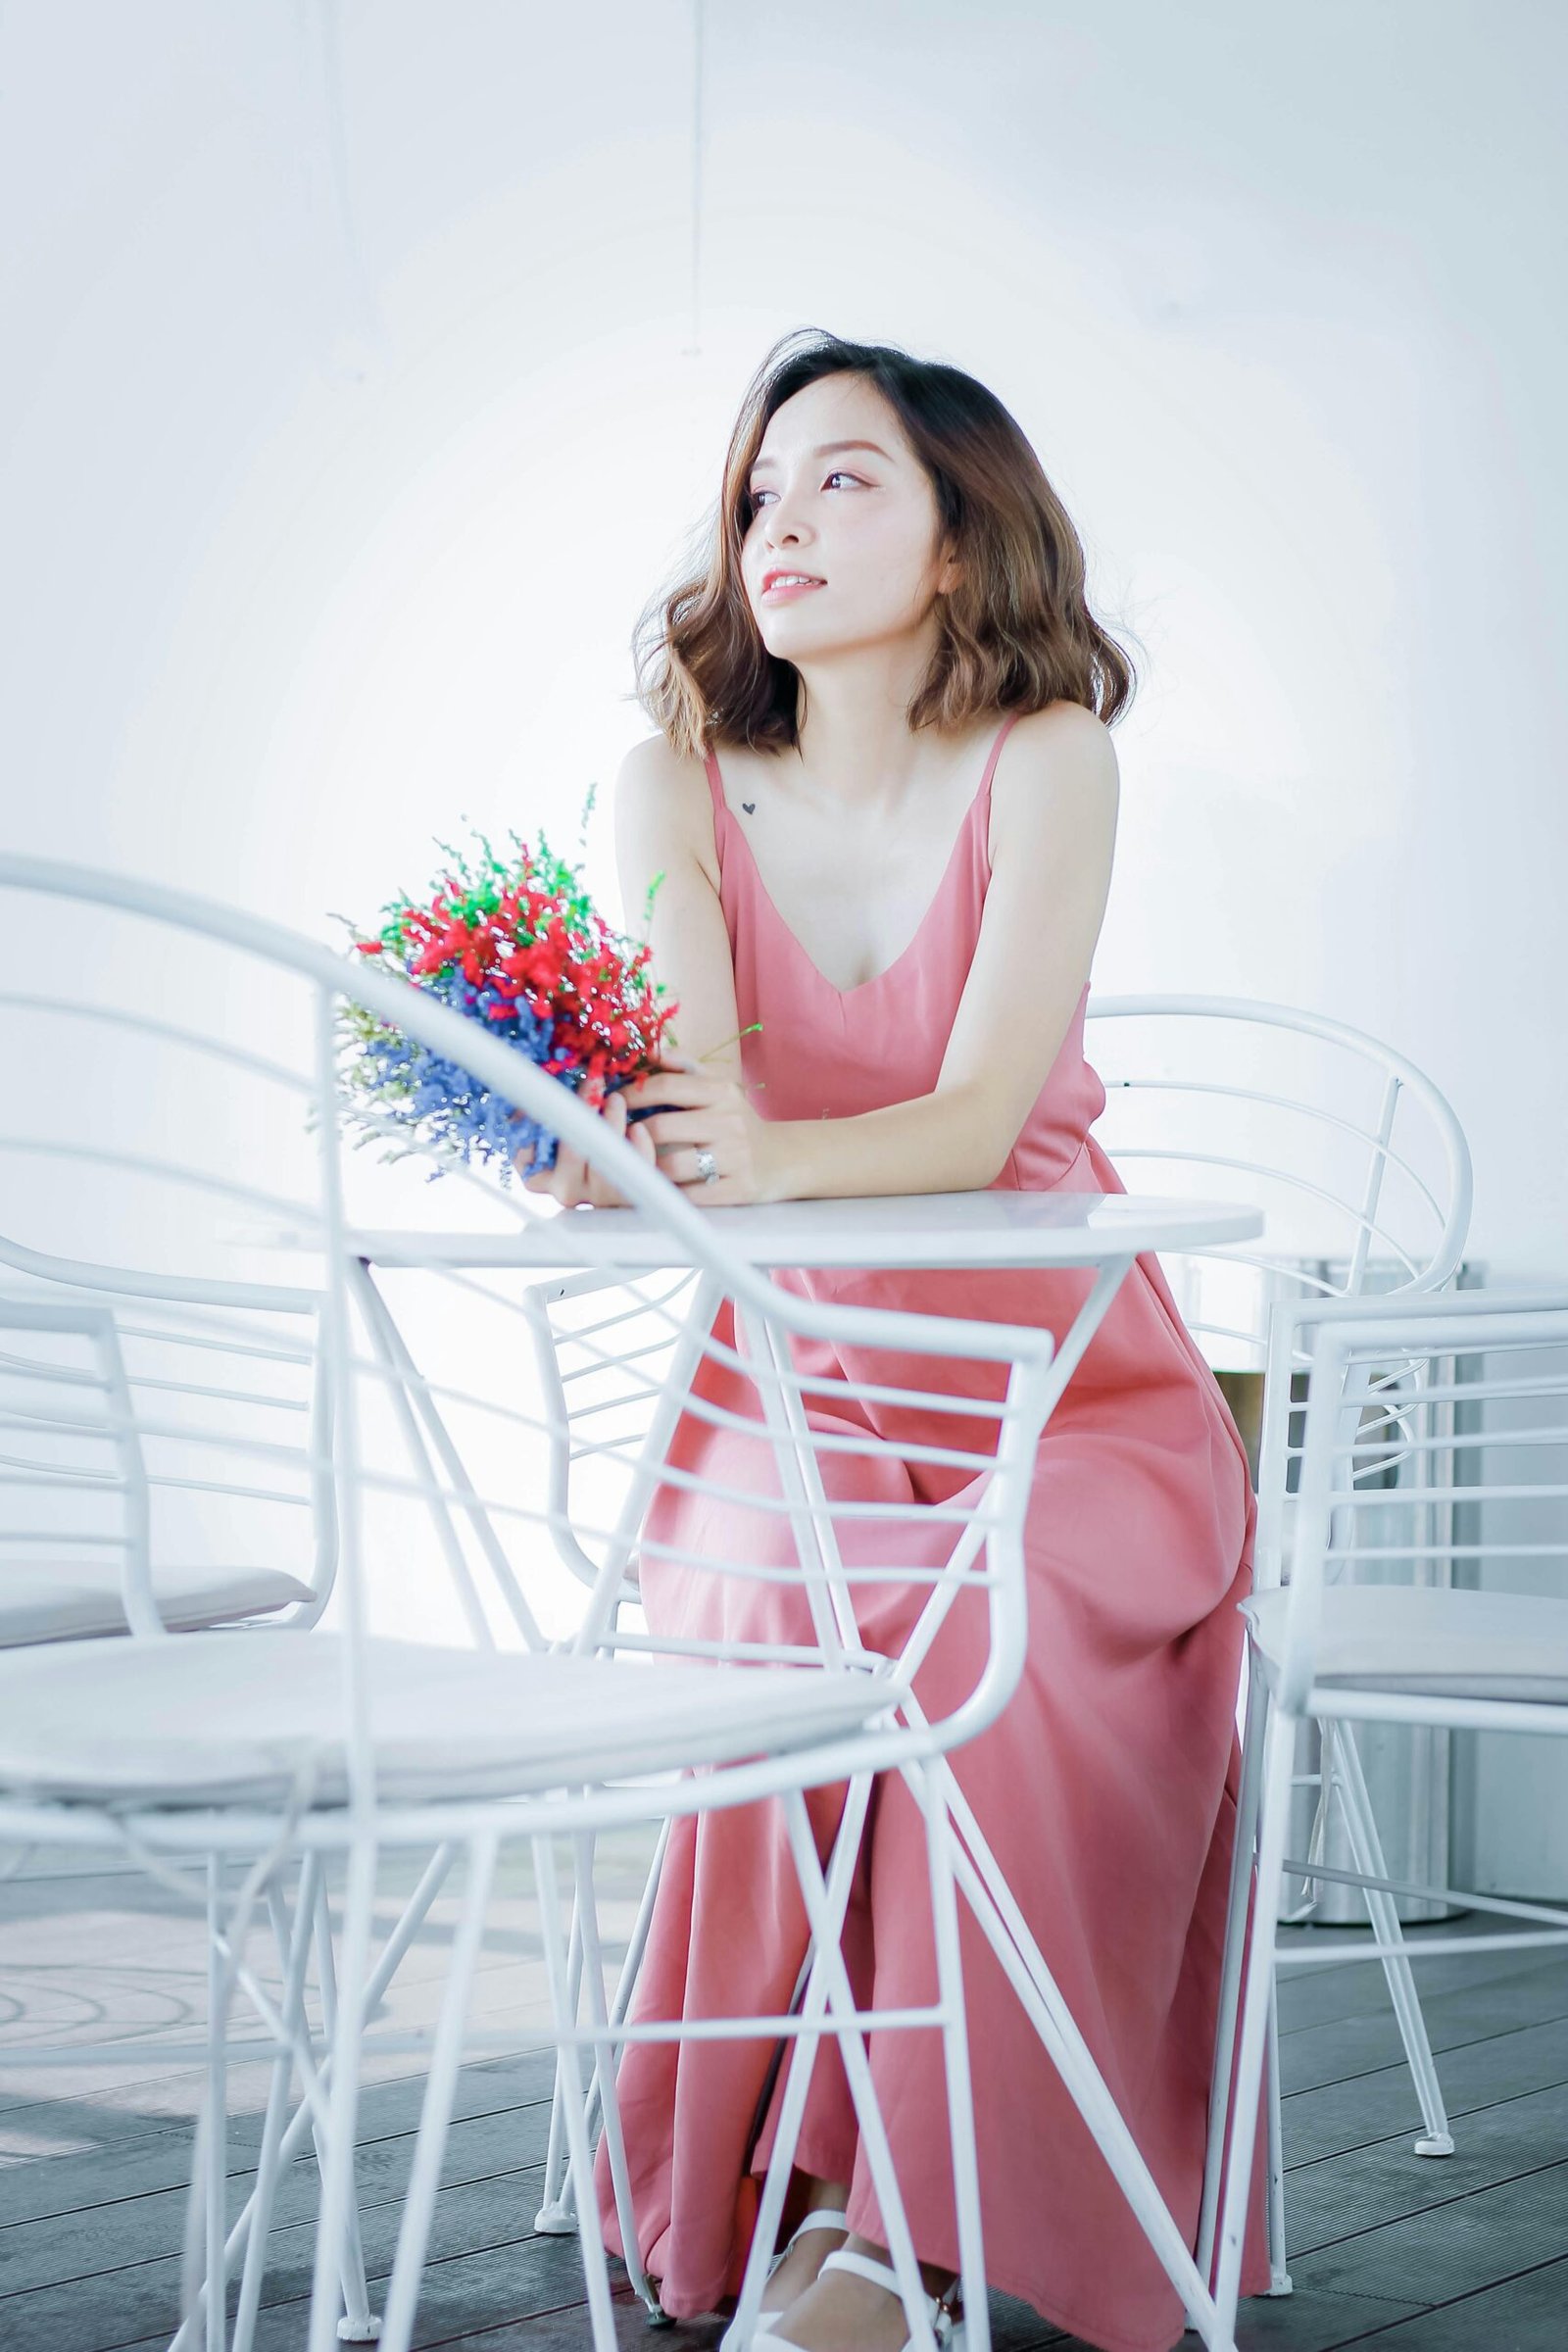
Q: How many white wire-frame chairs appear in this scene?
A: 4